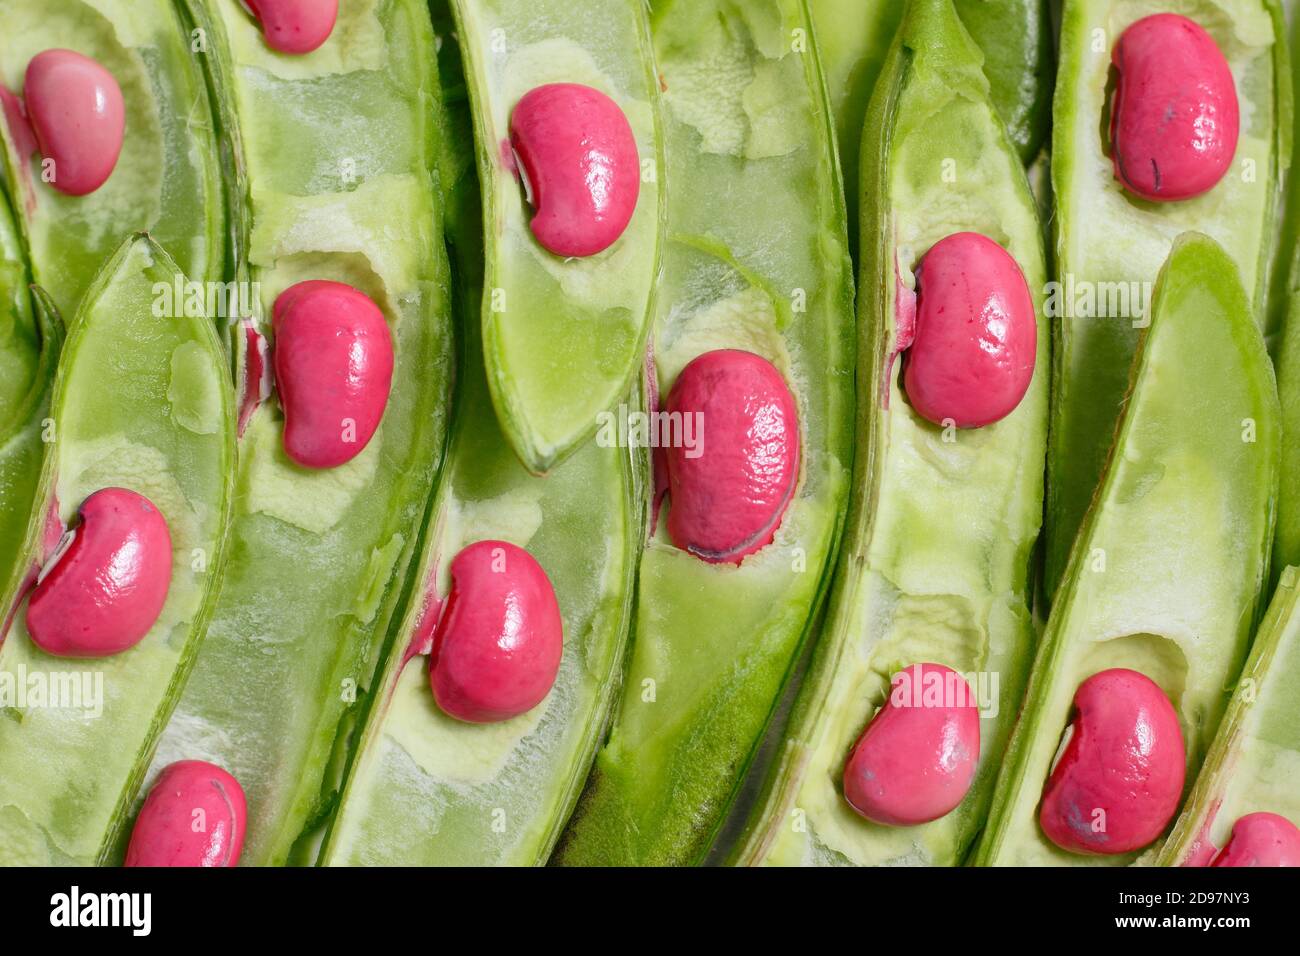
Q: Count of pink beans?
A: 13